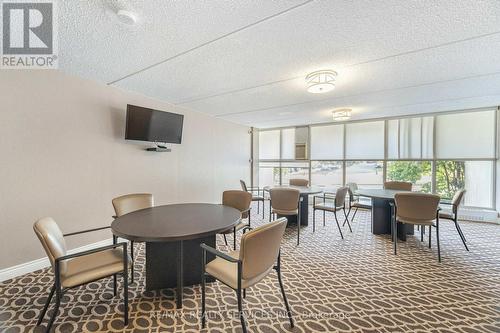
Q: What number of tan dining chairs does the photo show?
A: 12